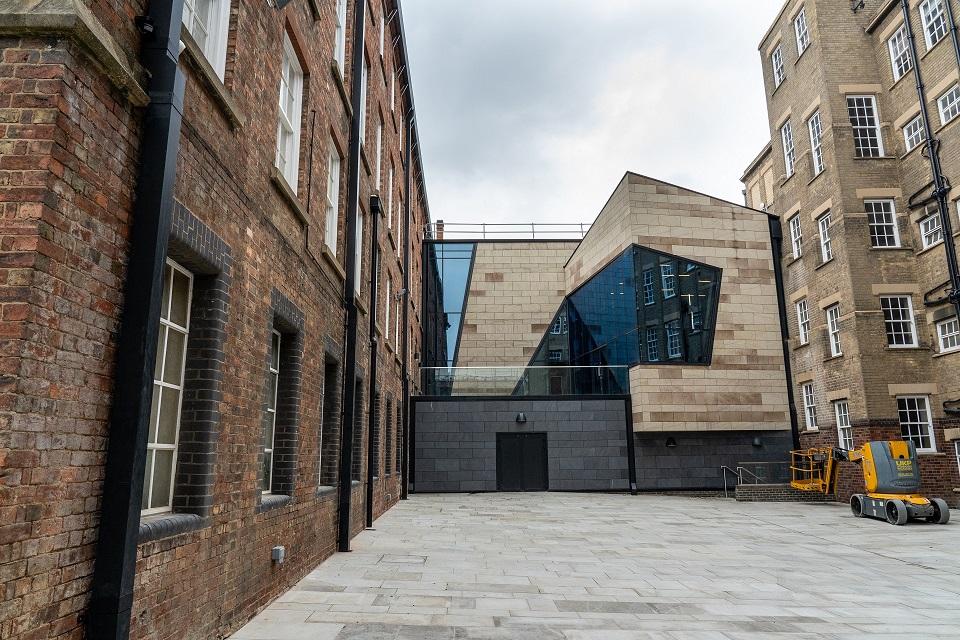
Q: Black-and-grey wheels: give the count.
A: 3